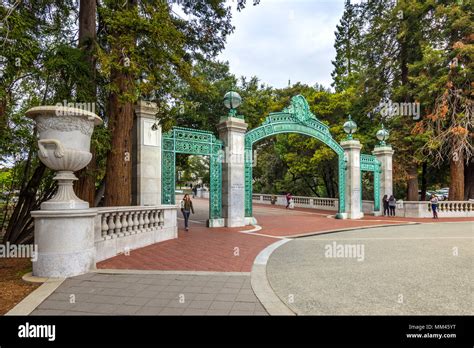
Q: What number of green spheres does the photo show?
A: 3